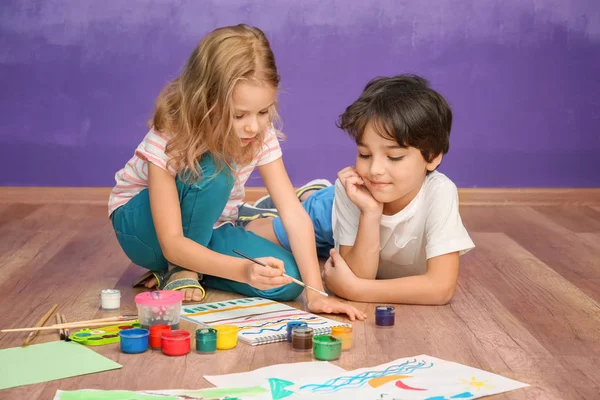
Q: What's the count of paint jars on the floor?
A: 11